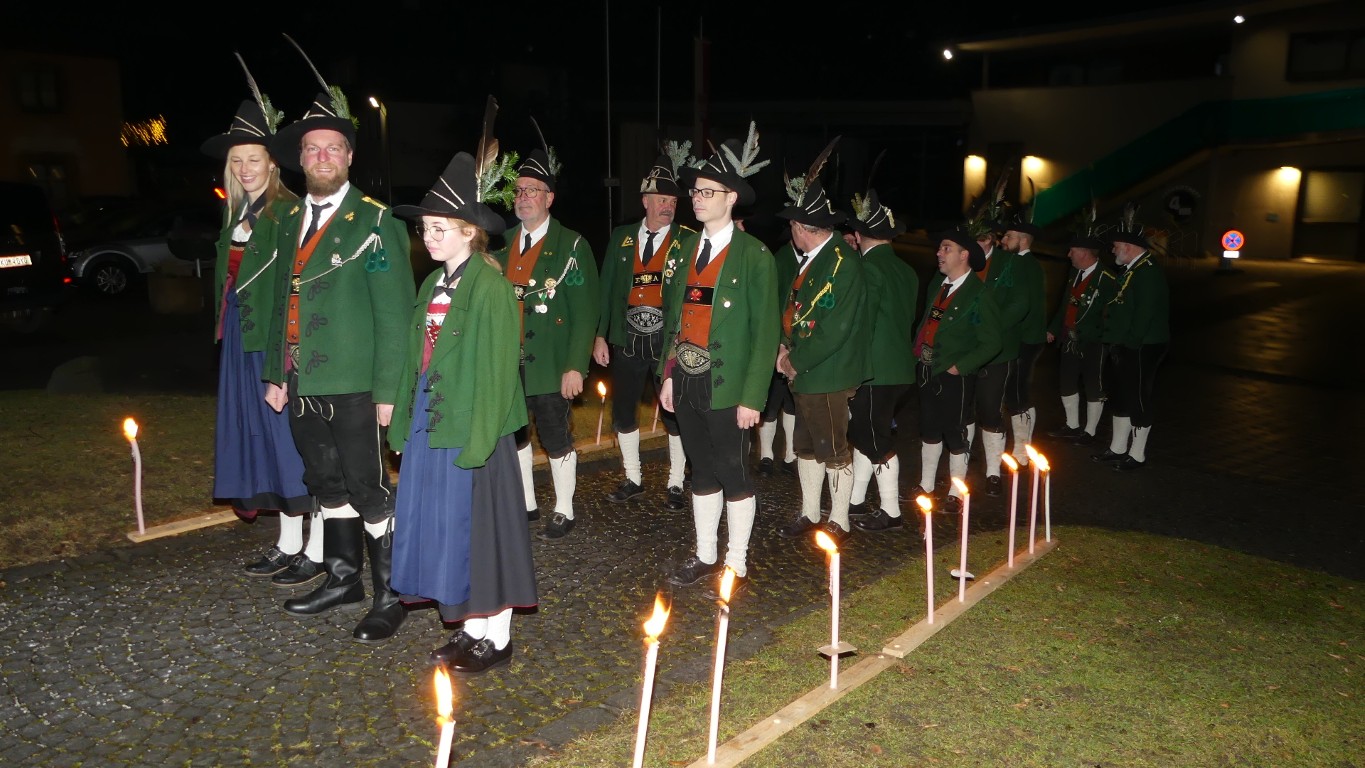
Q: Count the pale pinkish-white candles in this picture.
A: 12